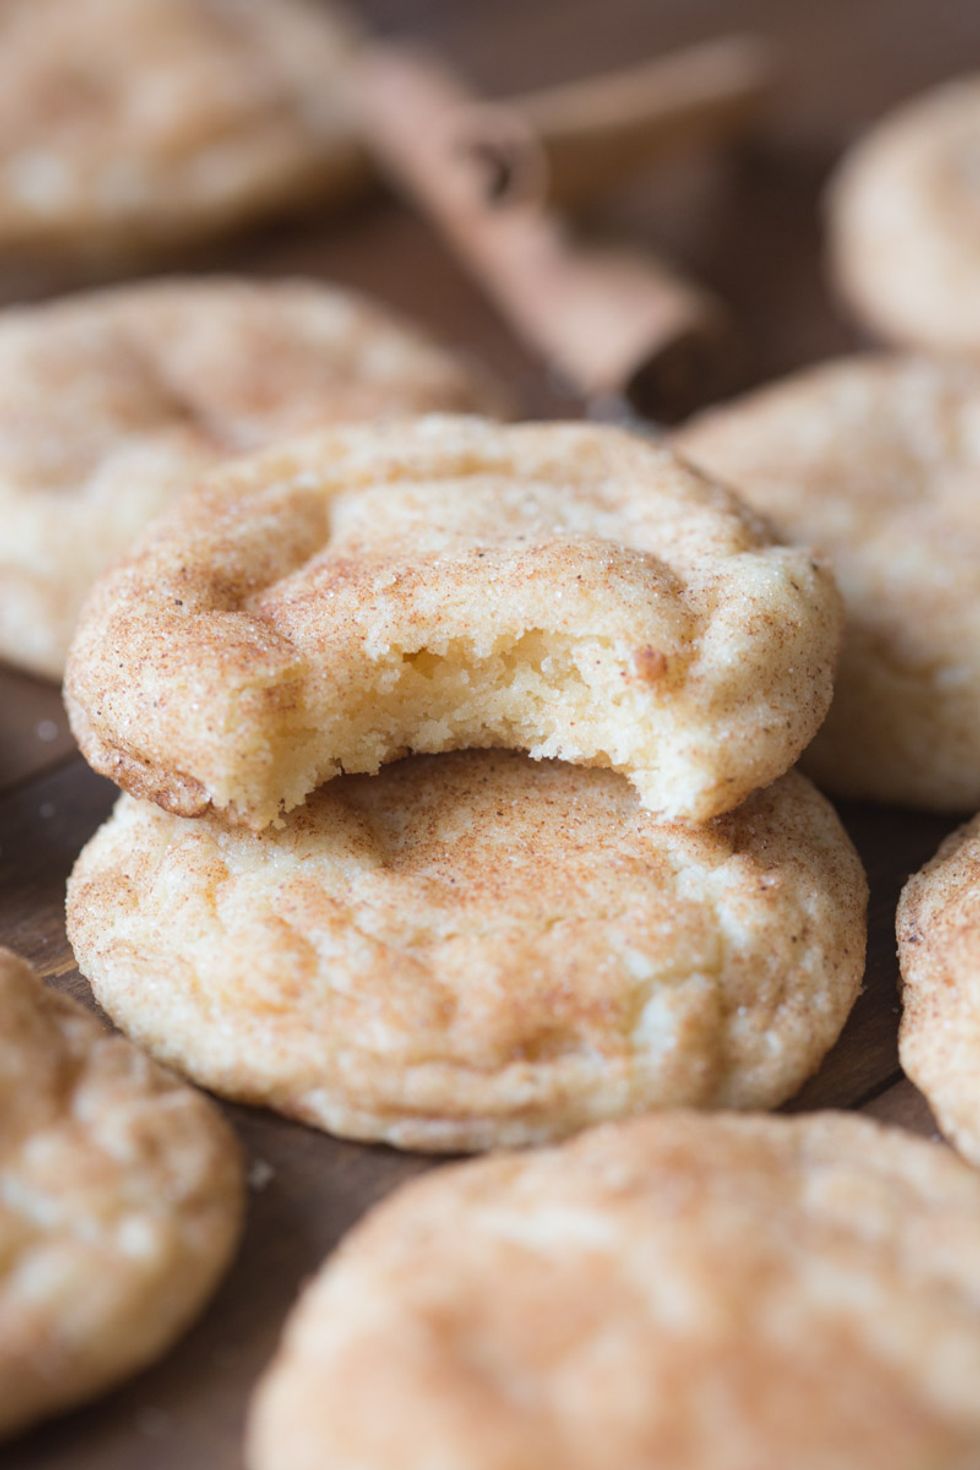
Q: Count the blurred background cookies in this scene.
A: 4